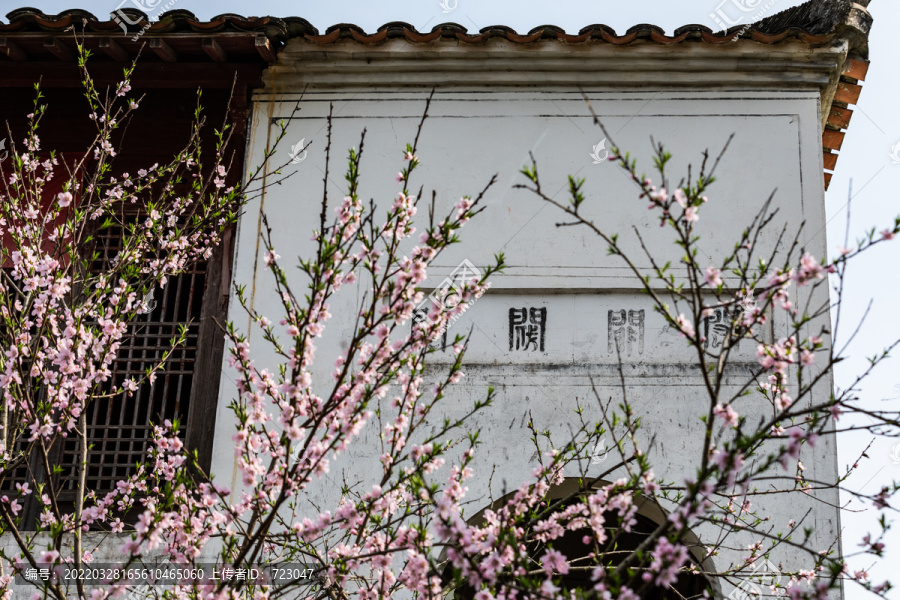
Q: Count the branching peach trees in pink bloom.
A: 3